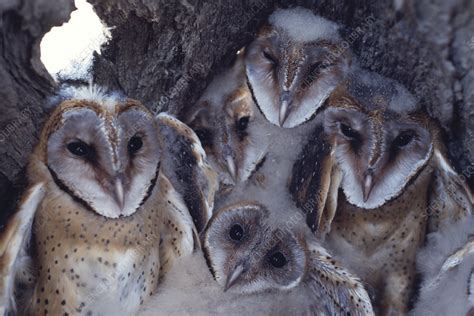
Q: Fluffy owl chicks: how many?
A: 5